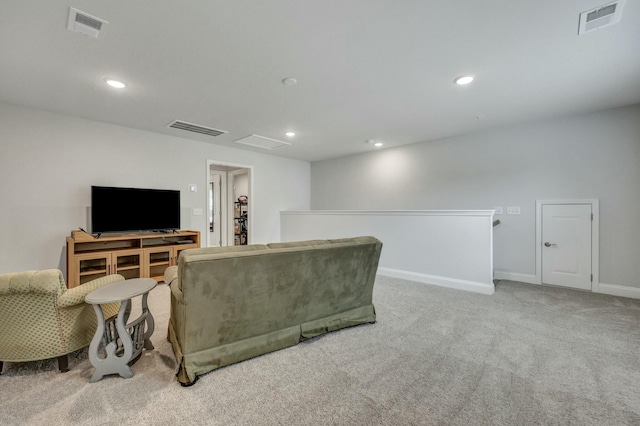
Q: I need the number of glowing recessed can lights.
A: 4